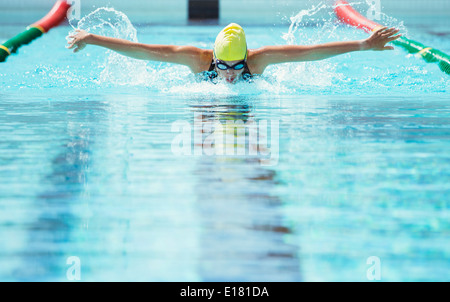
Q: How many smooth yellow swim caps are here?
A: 1